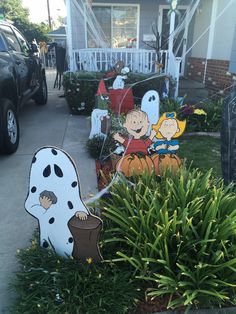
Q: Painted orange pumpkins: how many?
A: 2